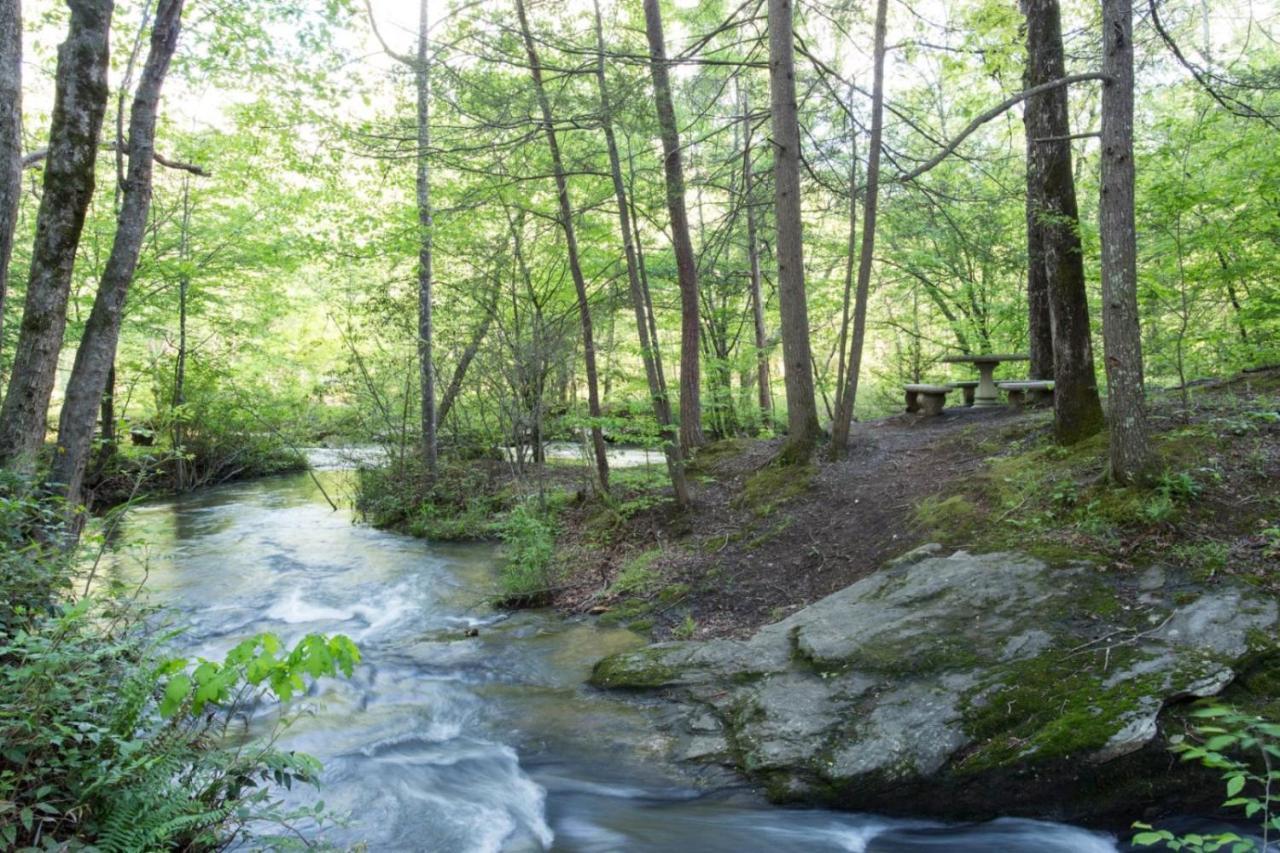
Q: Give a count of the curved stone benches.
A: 3